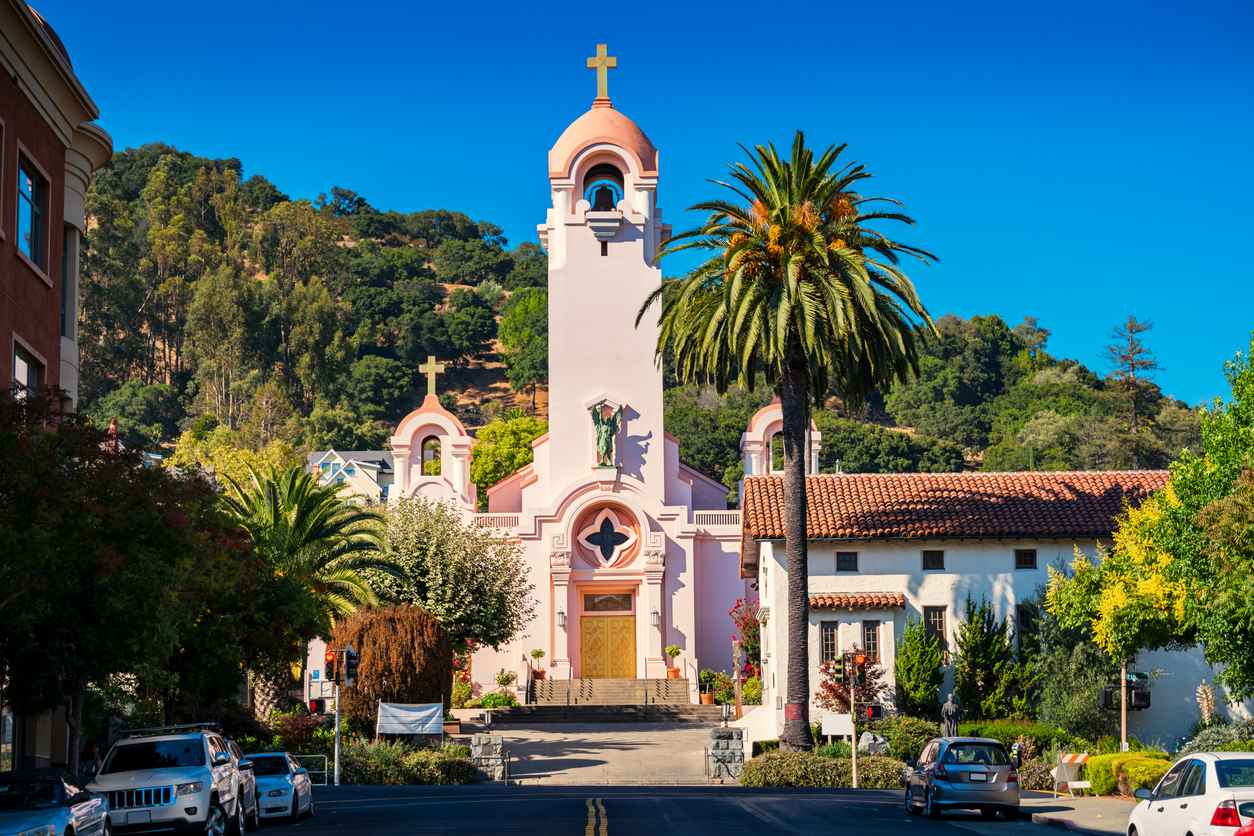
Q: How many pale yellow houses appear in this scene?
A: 1